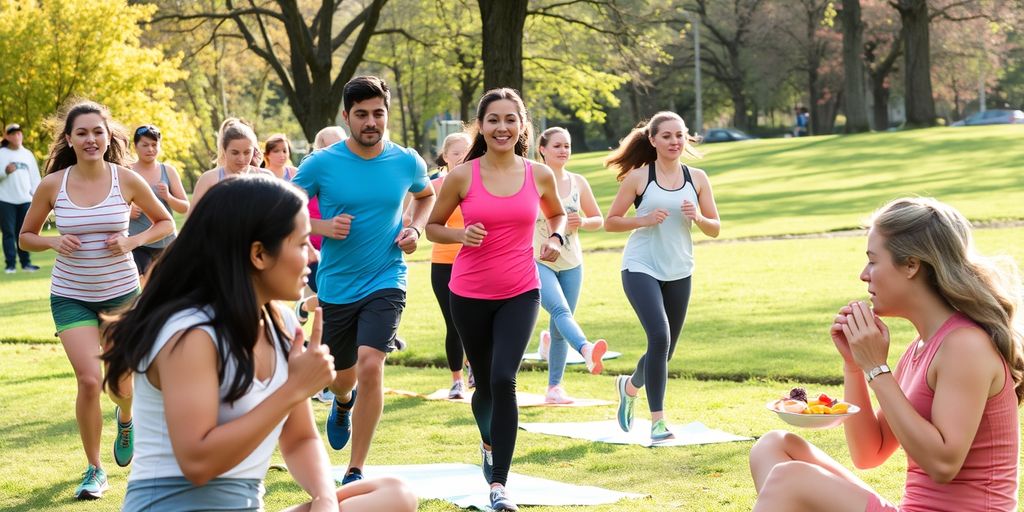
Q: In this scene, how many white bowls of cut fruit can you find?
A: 1